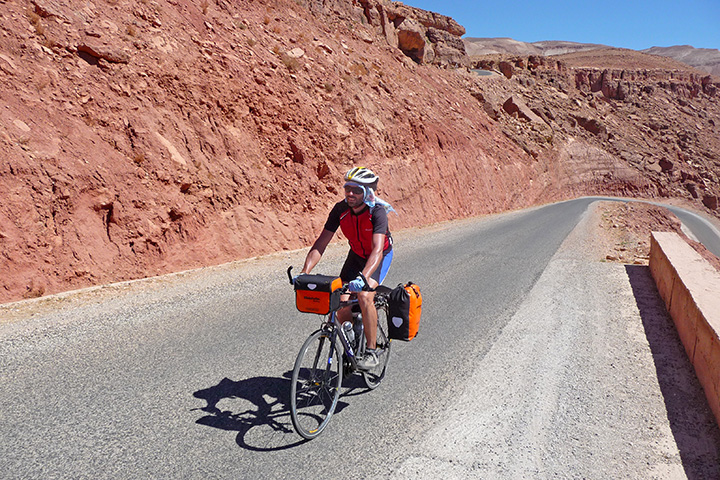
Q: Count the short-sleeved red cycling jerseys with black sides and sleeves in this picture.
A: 1